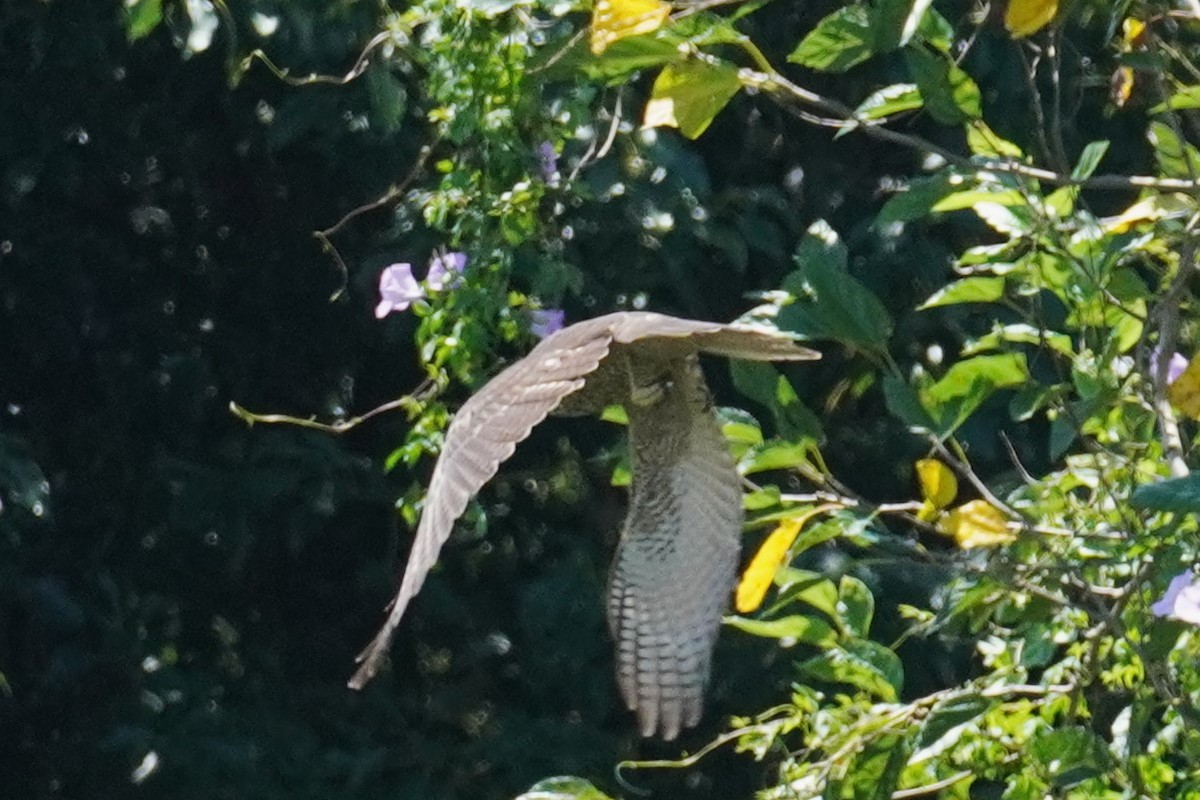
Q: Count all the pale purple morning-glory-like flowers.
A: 6